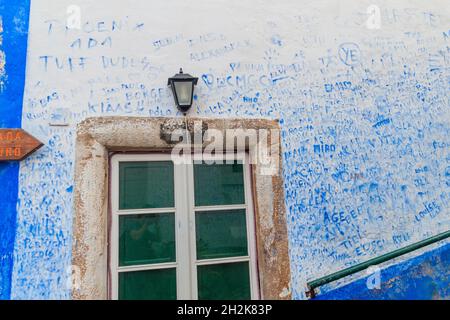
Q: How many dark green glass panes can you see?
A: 6